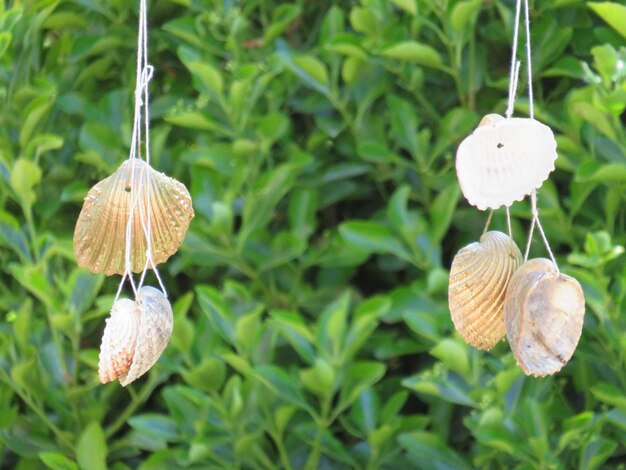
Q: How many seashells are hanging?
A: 6